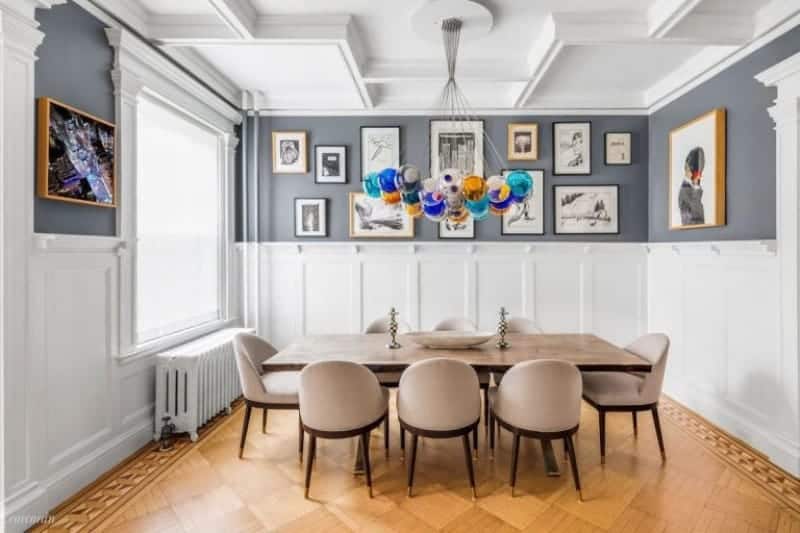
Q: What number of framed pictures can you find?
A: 14